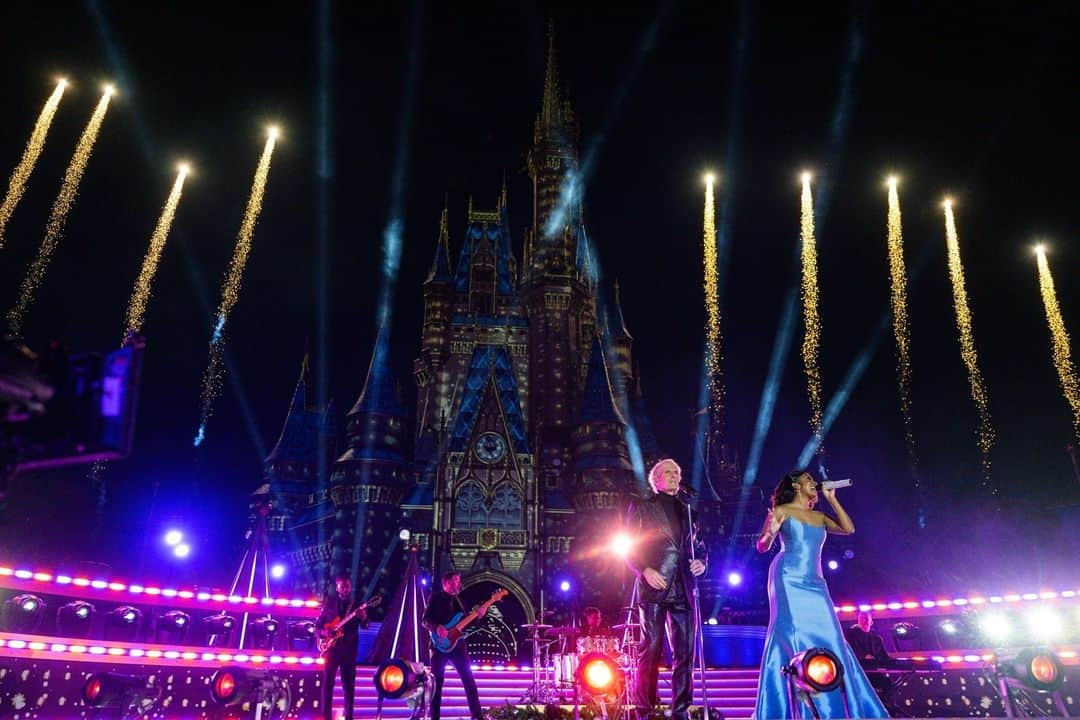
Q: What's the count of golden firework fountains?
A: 9